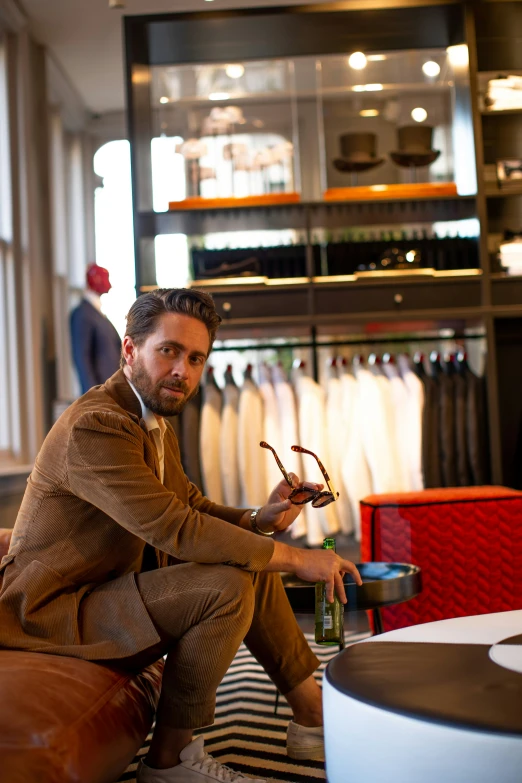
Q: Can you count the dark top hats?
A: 2